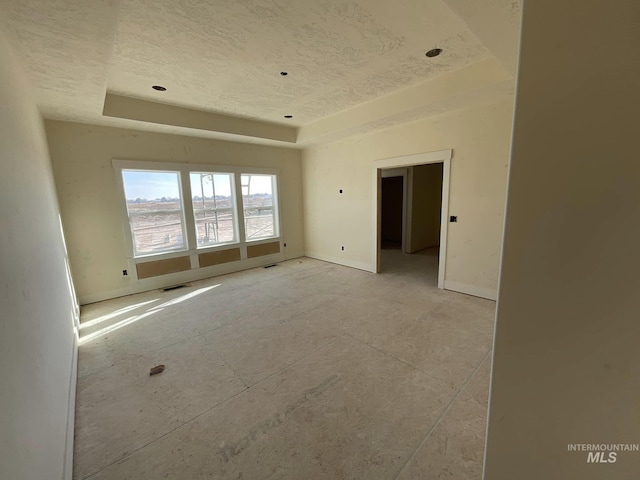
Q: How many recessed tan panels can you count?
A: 3